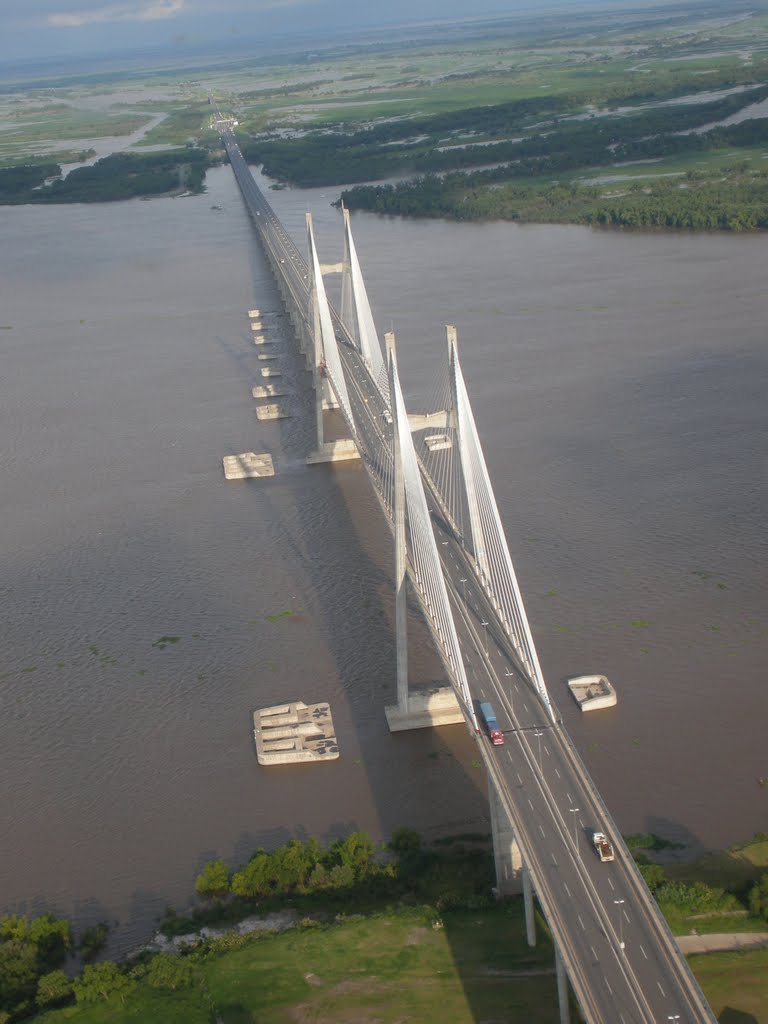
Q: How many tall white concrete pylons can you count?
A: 4